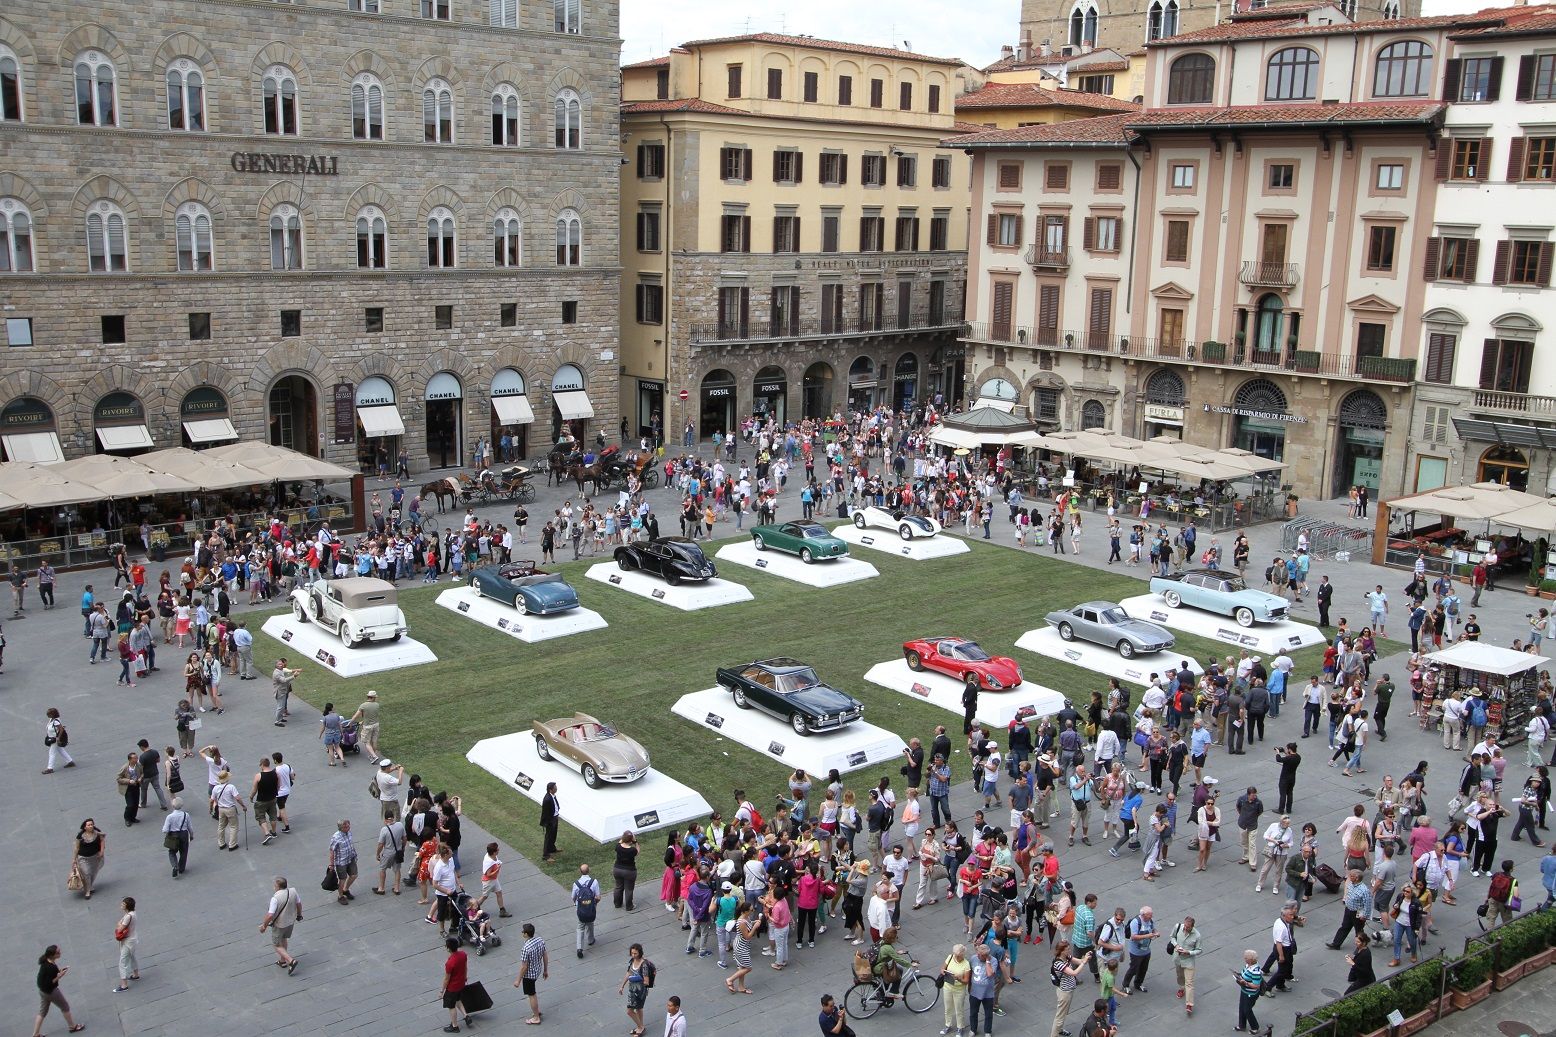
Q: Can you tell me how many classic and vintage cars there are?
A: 10